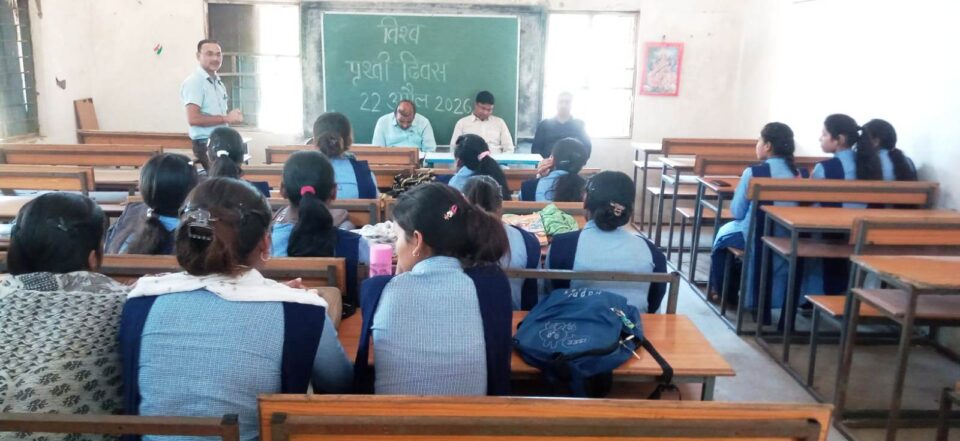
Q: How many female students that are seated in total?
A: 14